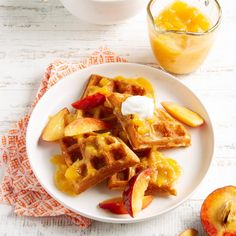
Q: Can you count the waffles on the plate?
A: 4